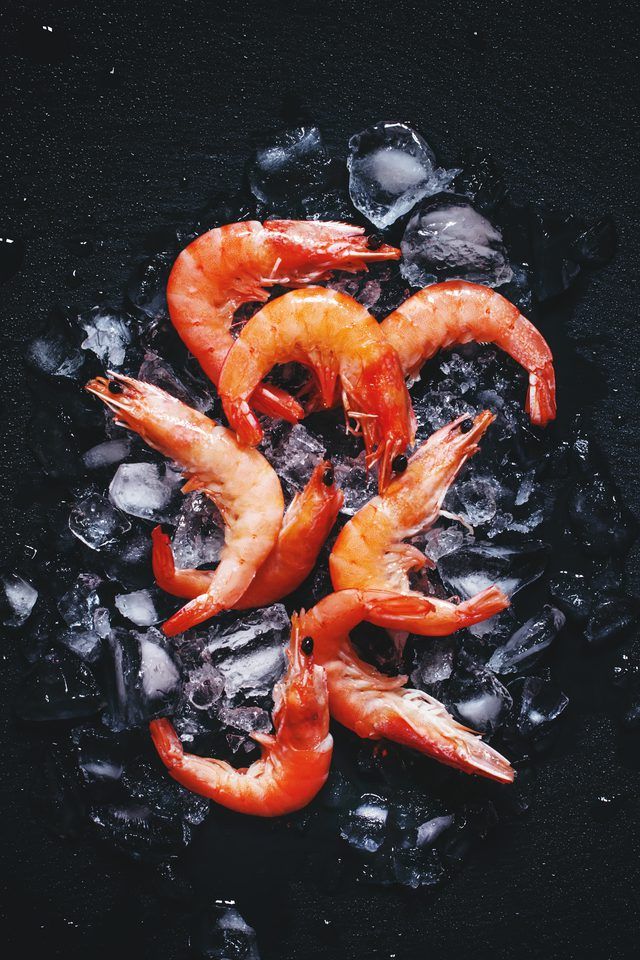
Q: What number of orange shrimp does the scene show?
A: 8